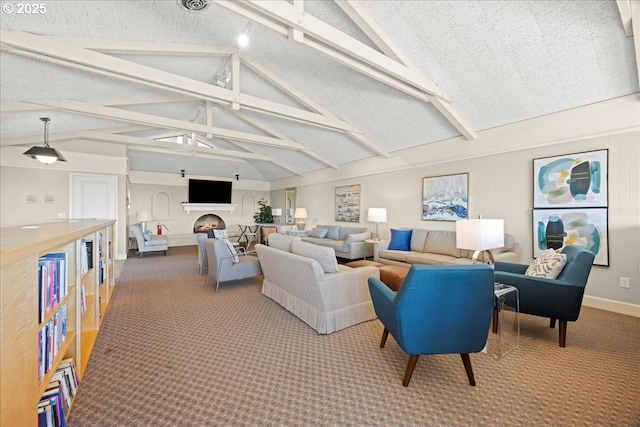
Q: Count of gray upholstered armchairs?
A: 3